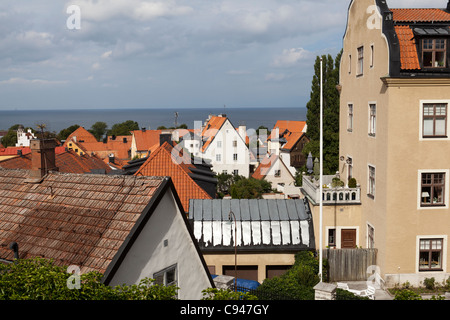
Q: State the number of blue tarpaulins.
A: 1